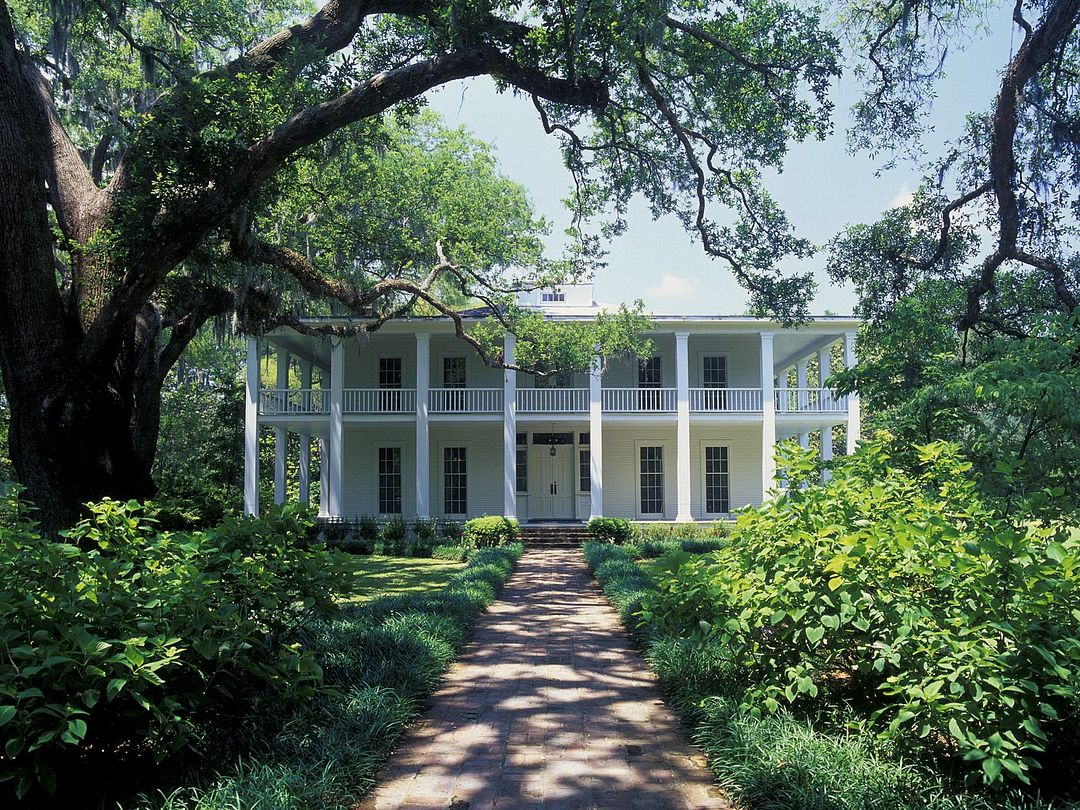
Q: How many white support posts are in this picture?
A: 14